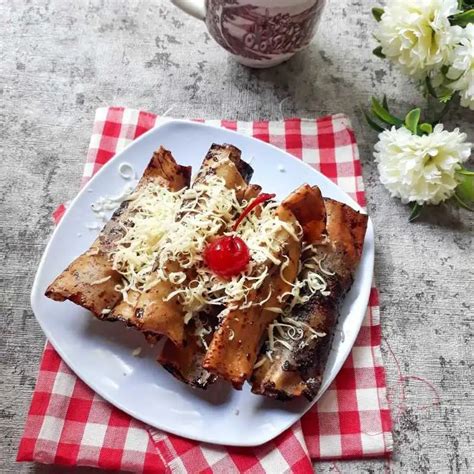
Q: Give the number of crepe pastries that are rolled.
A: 5